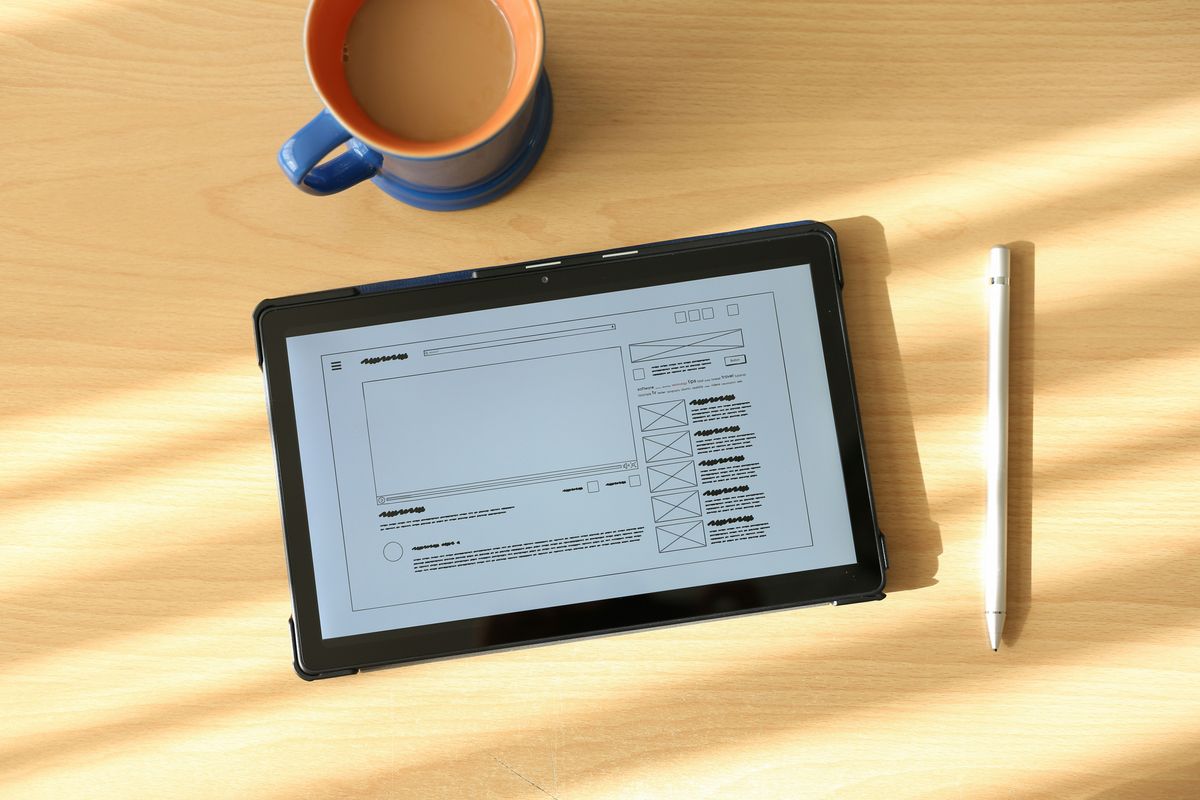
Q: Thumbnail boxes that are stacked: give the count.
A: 5